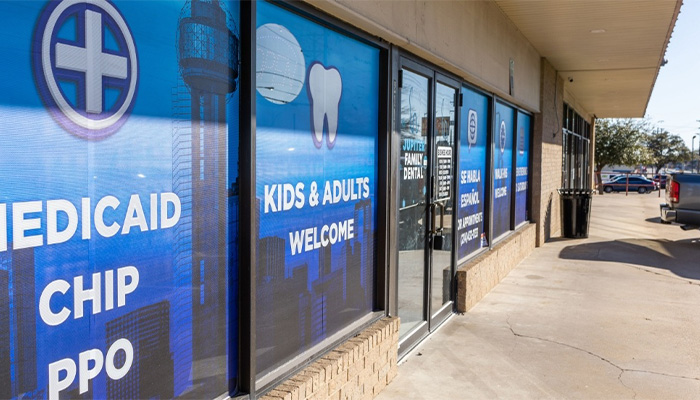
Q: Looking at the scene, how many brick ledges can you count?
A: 2